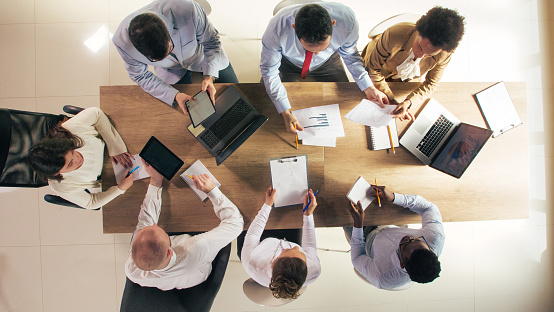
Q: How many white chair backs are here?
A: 5